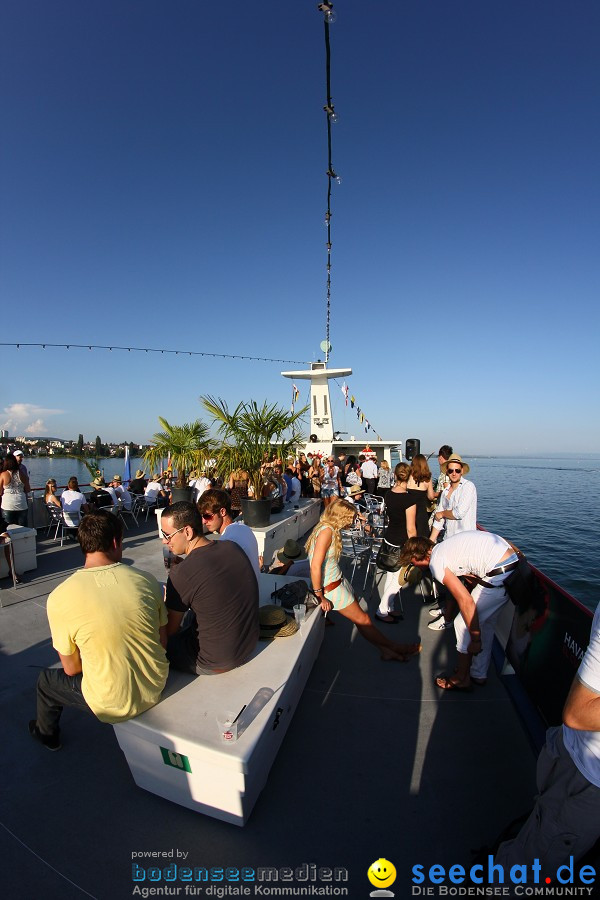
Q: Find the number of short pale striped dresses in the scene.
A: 1